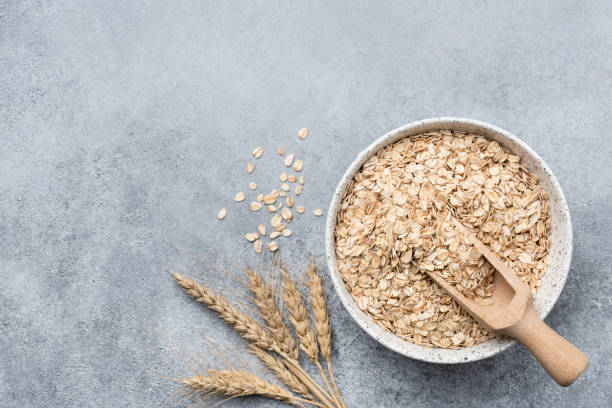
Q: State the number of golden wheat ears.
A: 6